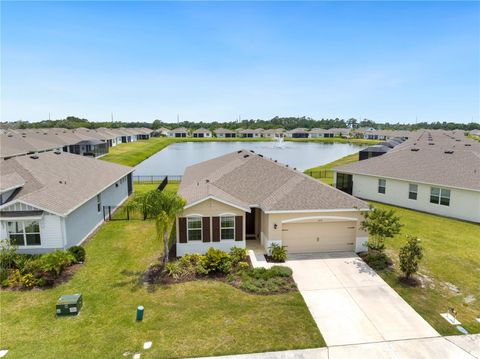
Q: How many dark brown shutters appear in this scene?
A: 4